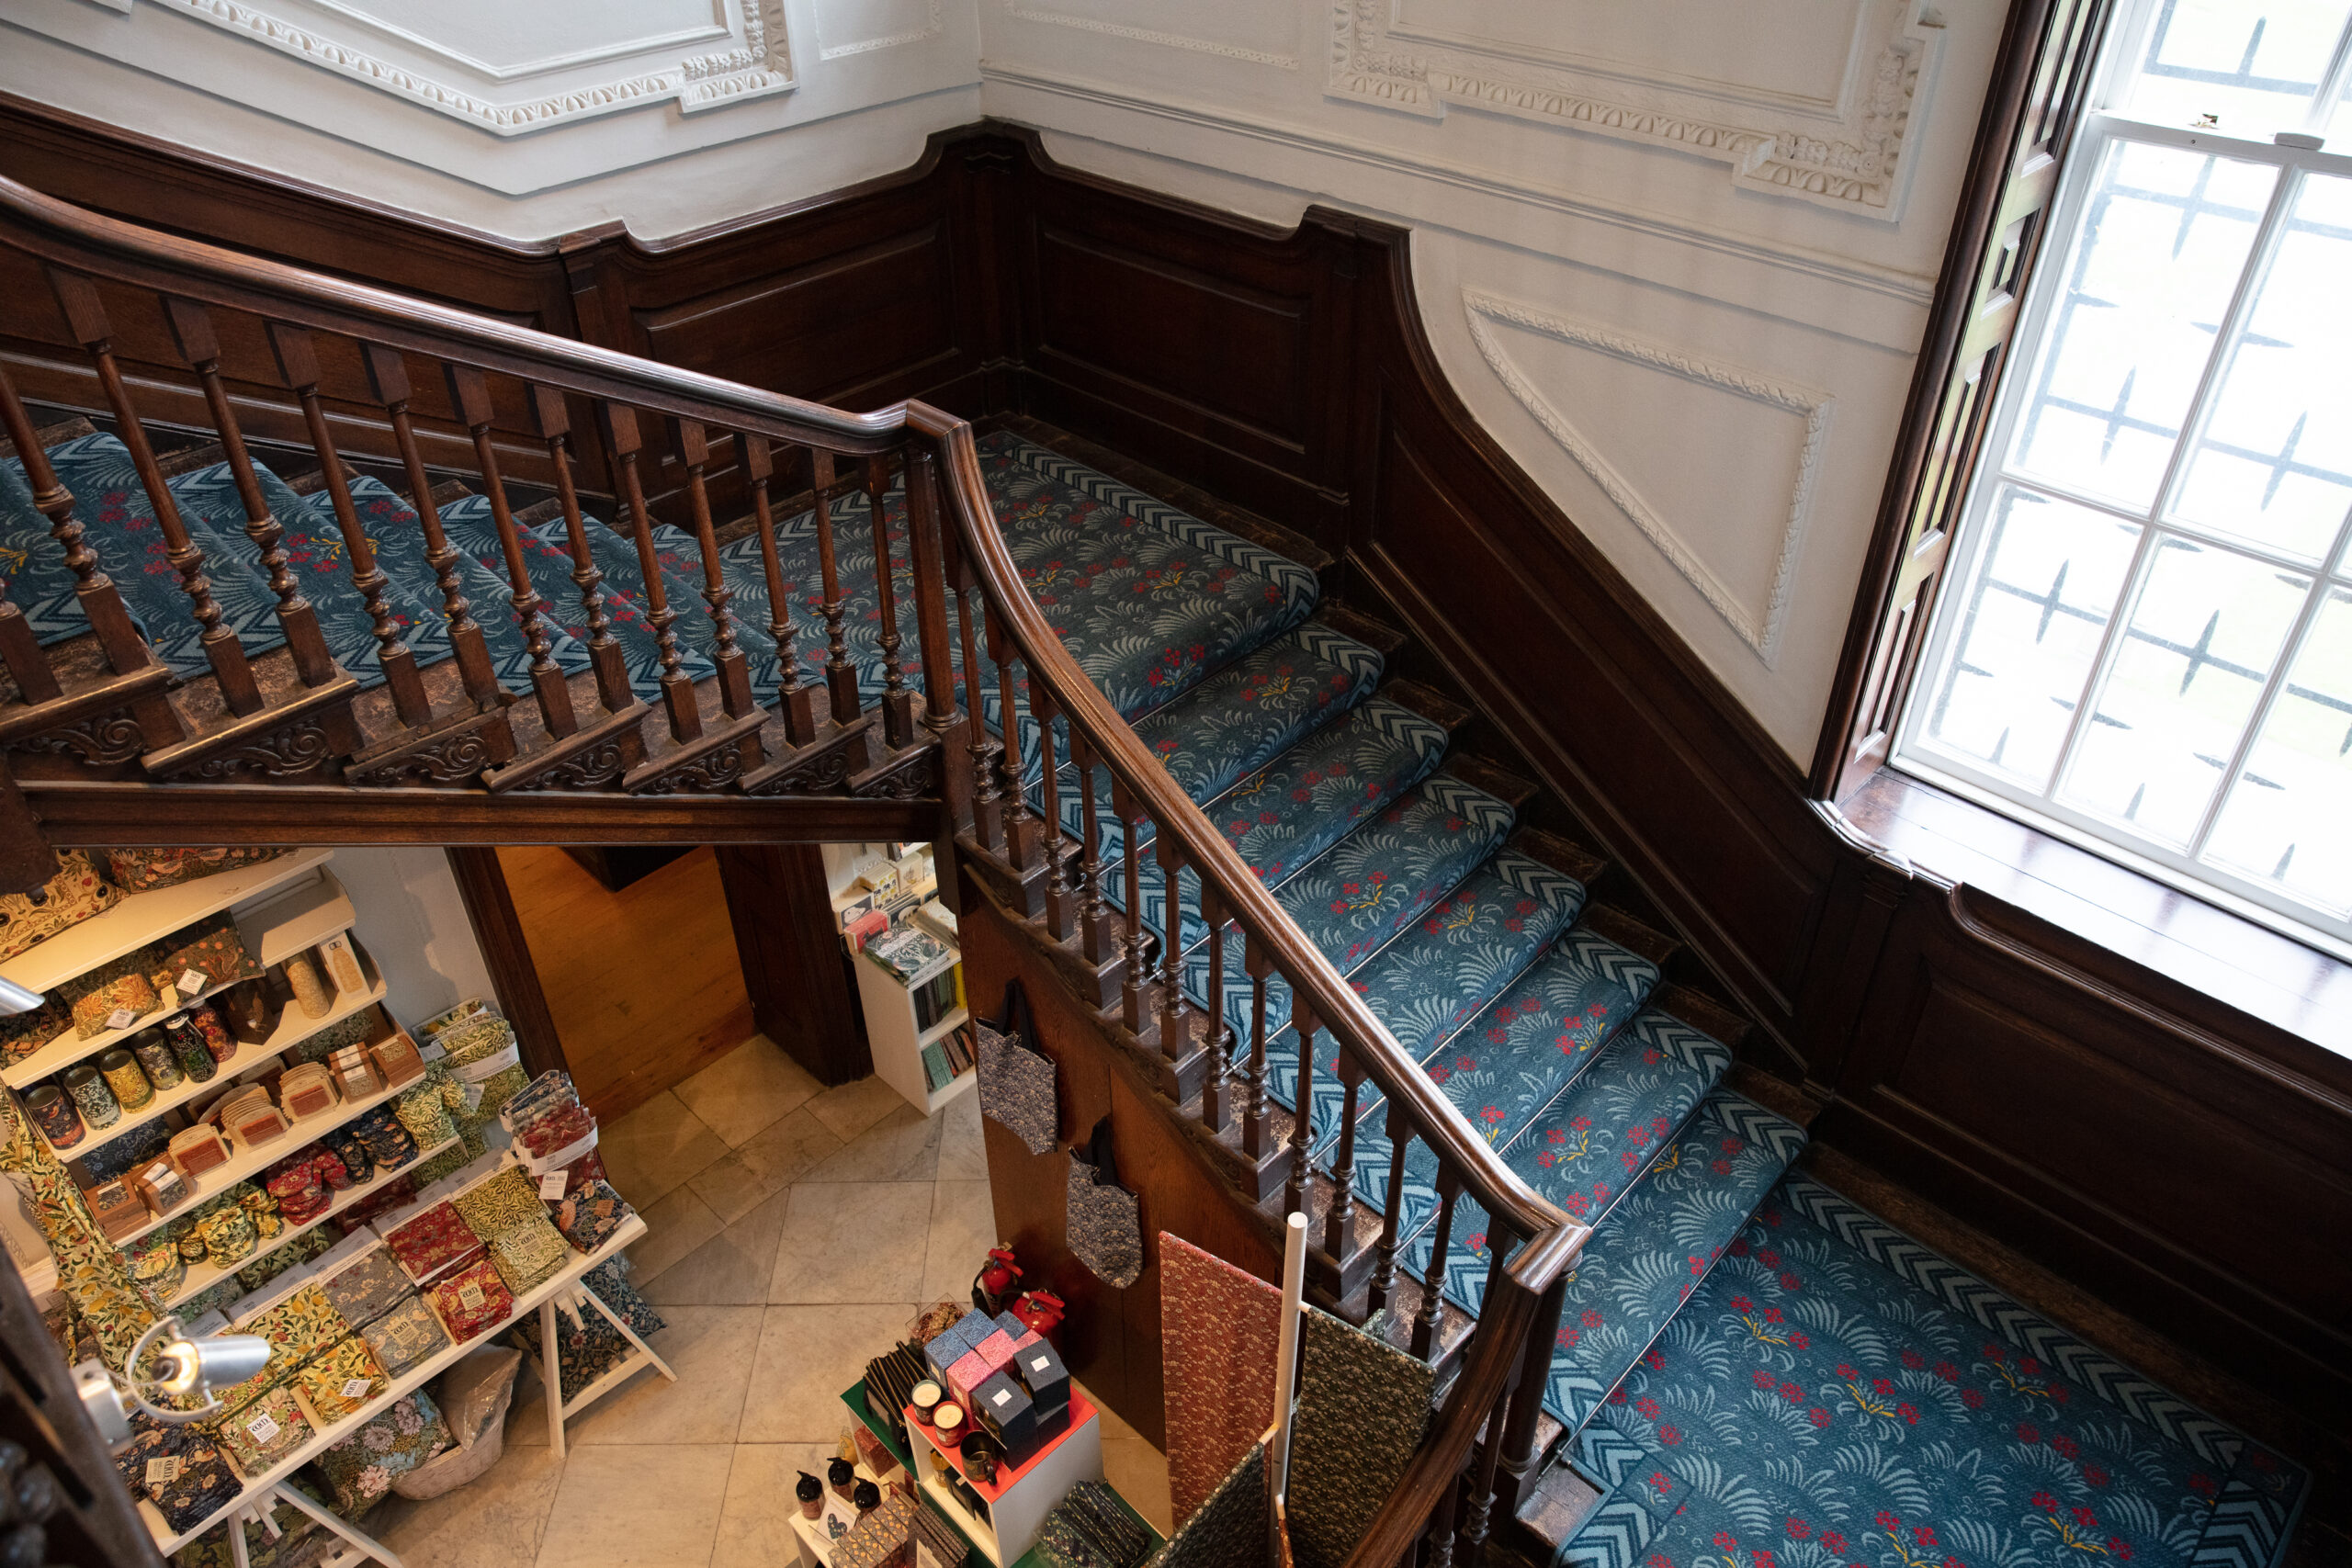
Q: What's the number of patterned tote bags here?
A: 2